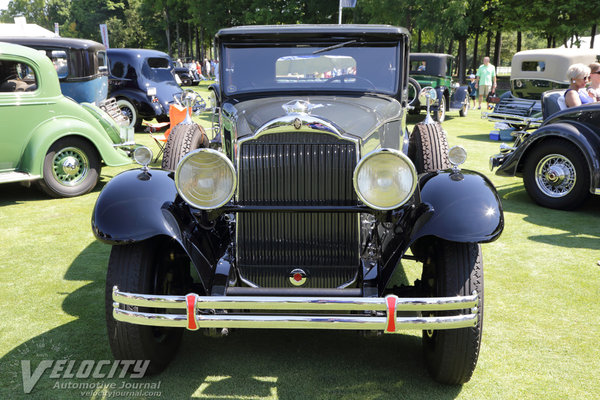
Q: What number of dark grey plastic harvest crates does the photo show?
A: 0